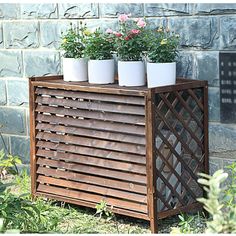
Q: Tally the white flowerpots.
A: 4